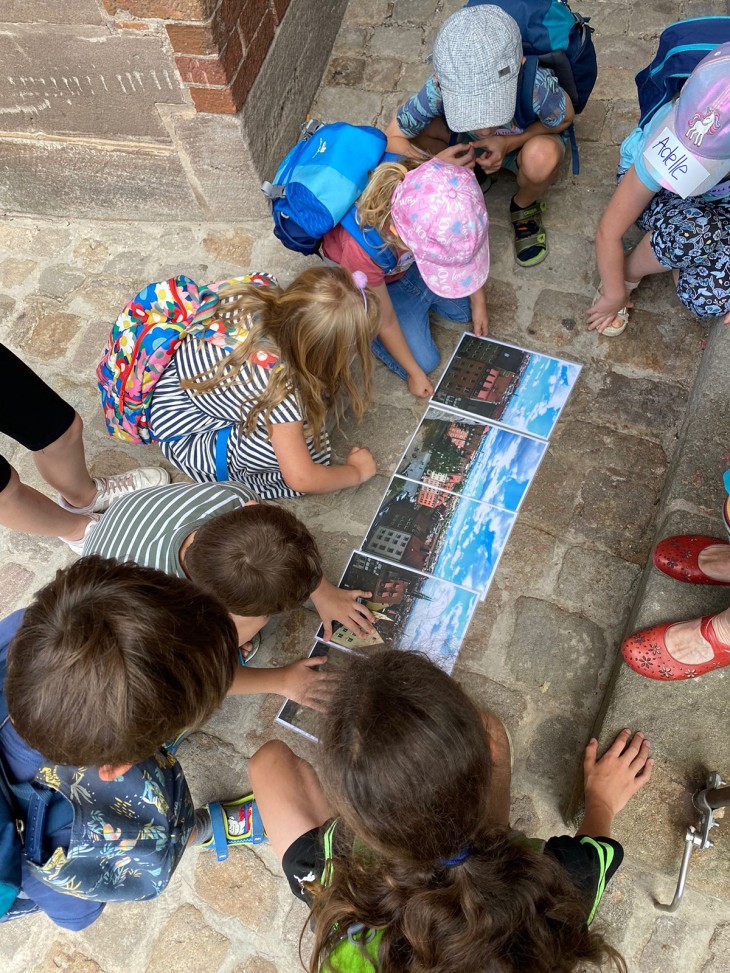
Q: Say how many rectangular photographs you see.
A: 5